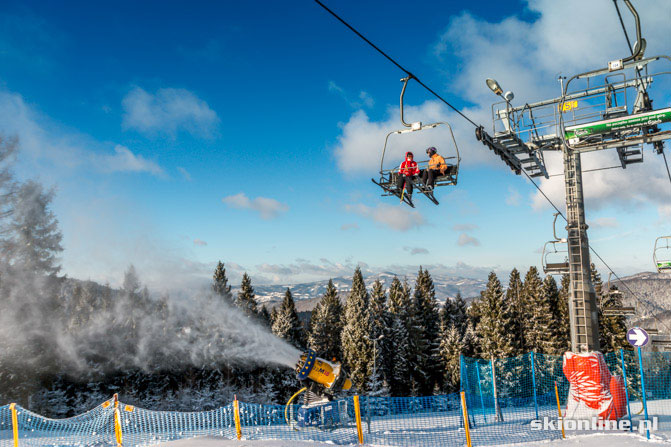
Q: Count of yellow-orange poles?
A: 6